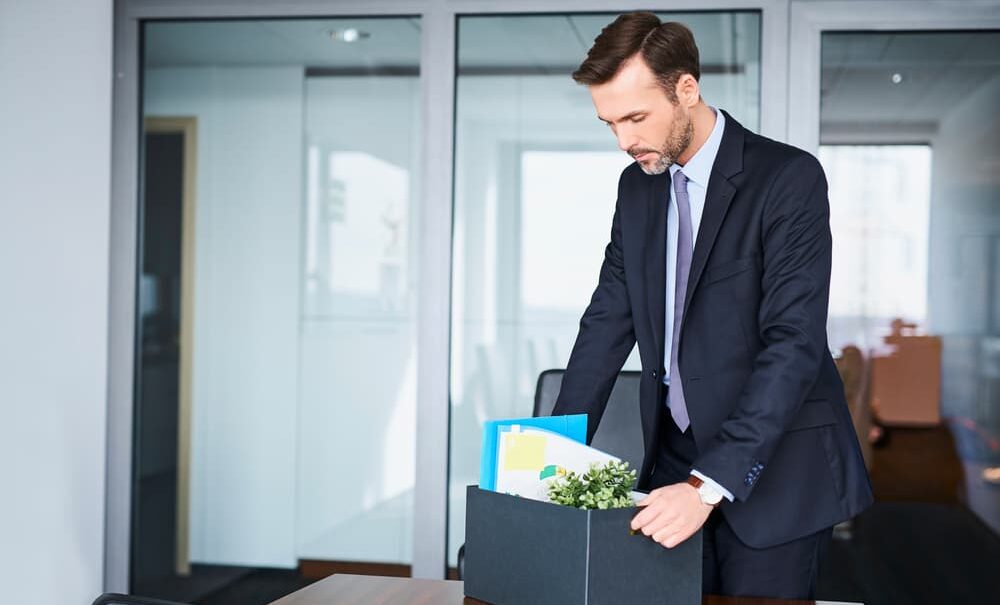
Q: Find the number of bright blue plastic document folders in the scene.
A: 1